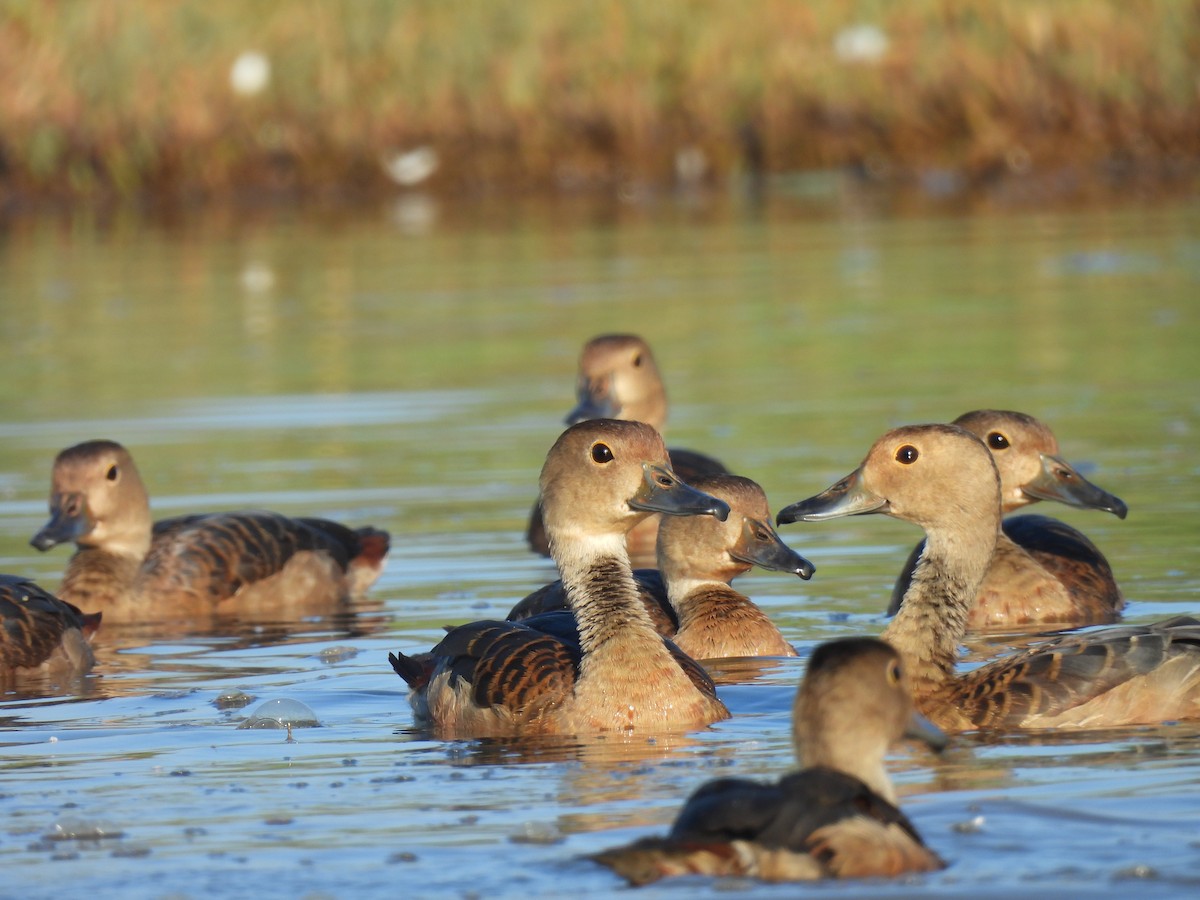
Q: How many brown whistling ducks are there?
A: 8